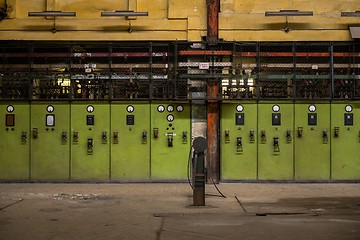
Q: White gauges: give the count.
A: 12